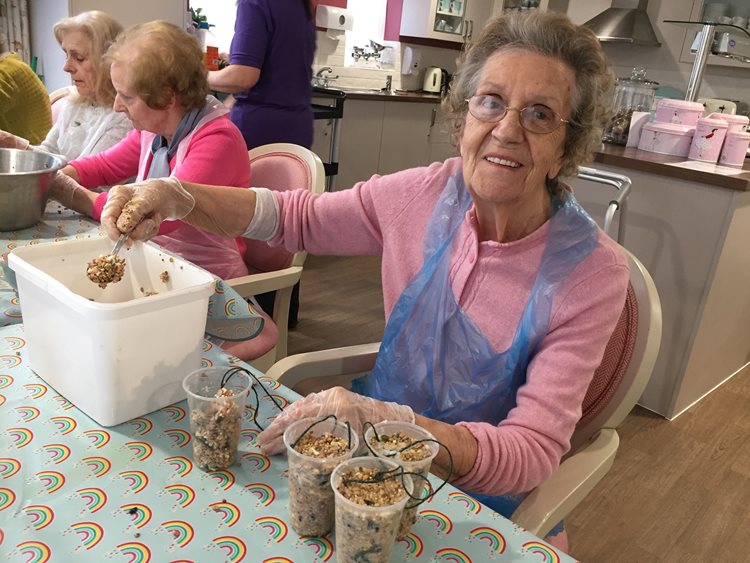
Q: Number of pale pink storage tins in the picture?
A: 5